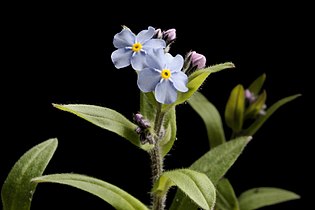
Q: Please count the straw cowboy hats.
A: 0